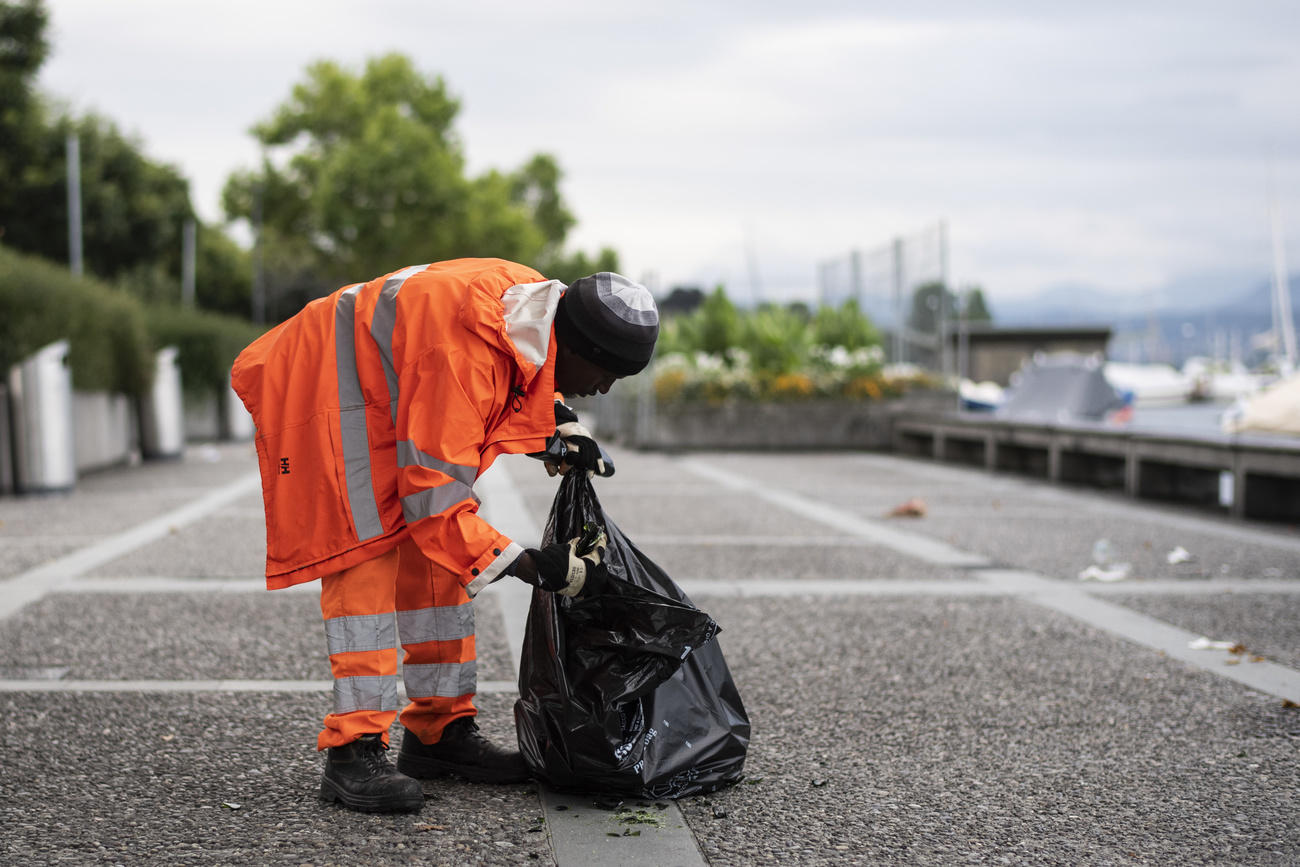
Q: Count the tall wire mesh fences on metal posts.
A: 1